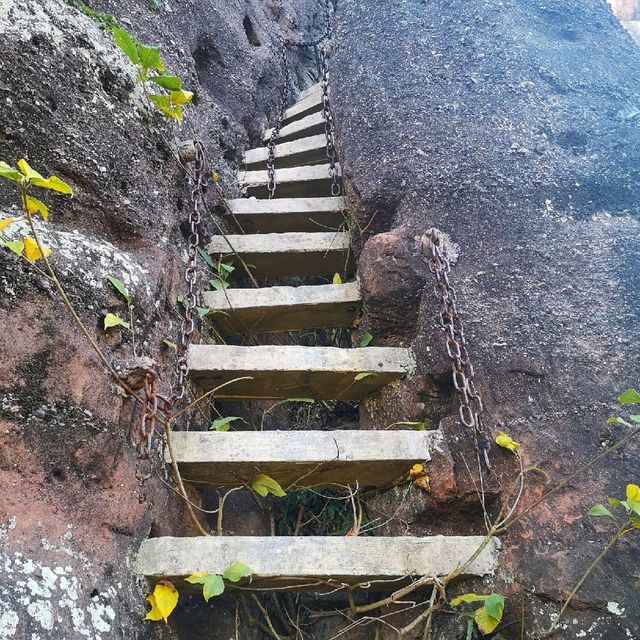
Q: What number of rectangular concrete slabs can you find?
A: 11